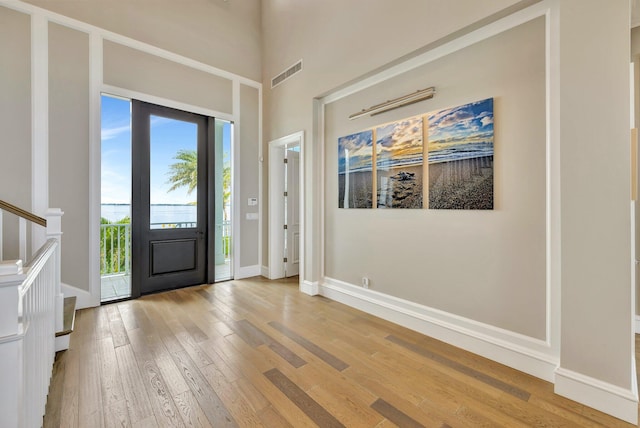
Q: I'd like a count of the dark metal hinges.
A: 4